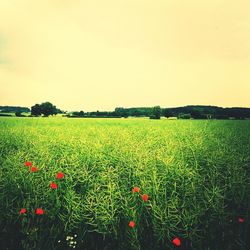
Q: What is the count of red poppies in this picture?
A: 11